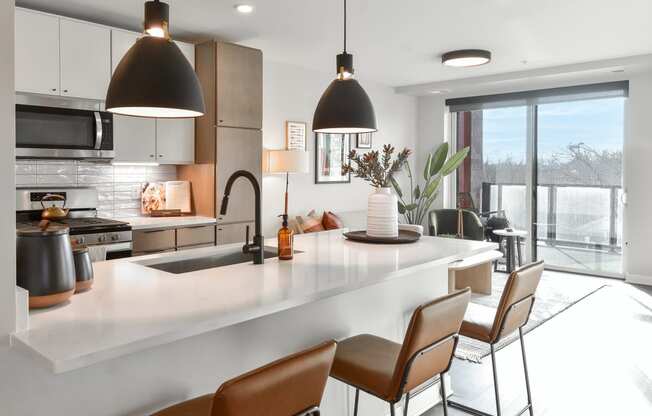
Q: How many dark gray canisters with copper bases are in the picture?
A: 2